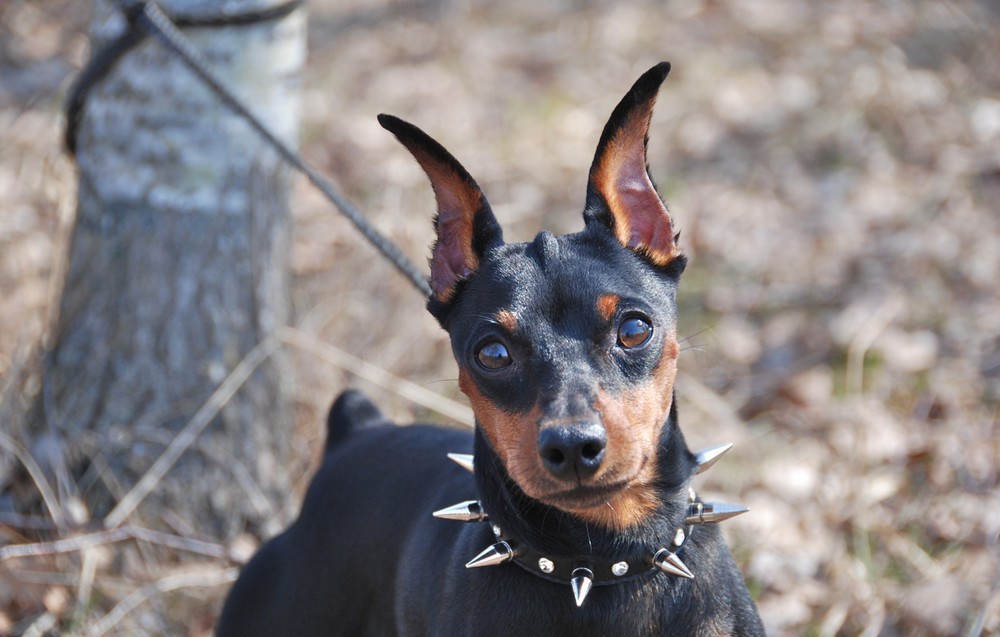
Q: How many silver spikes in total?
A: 7